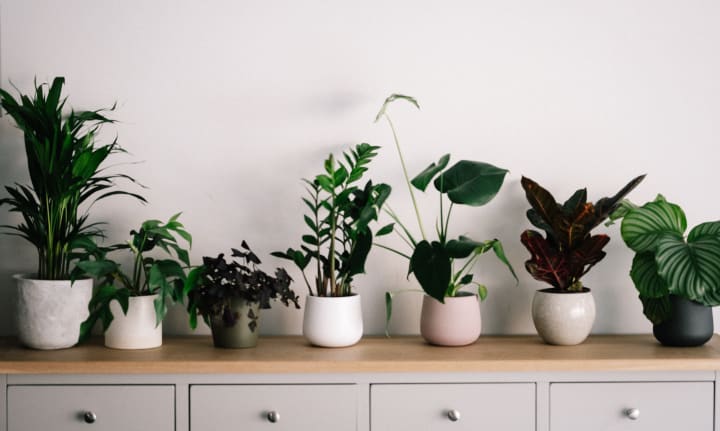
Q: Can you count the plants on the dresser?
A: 7